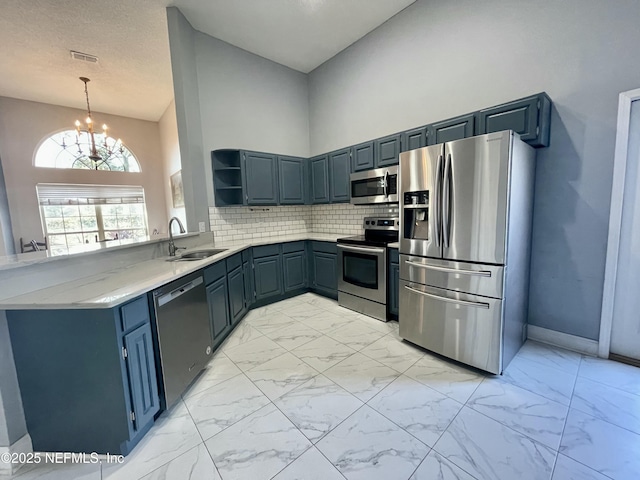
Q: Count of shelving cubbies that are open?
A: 3